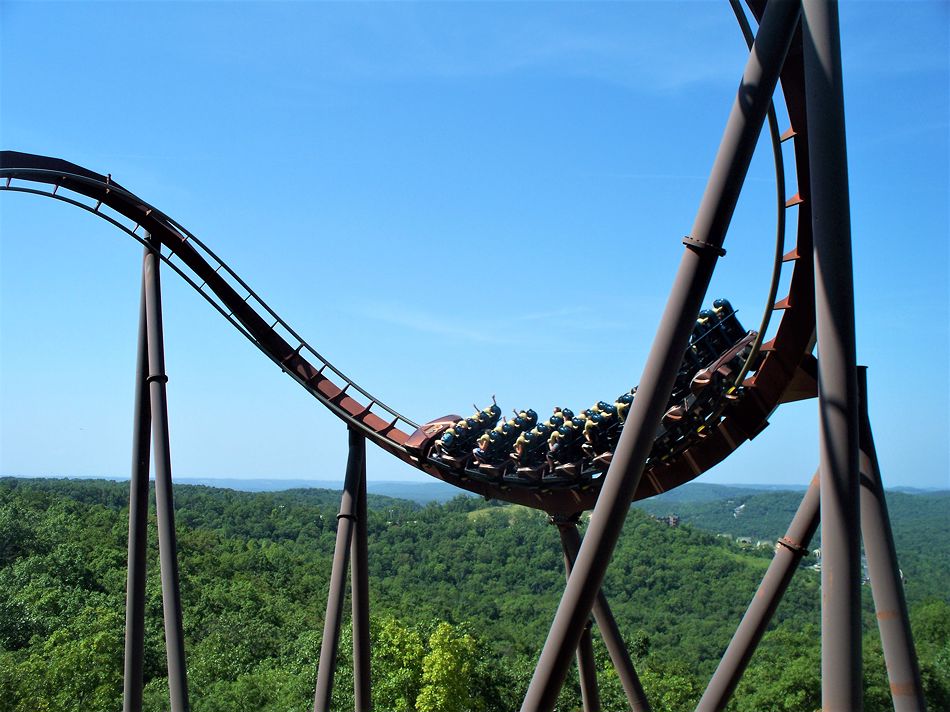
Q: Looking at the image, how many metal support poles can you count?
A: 10